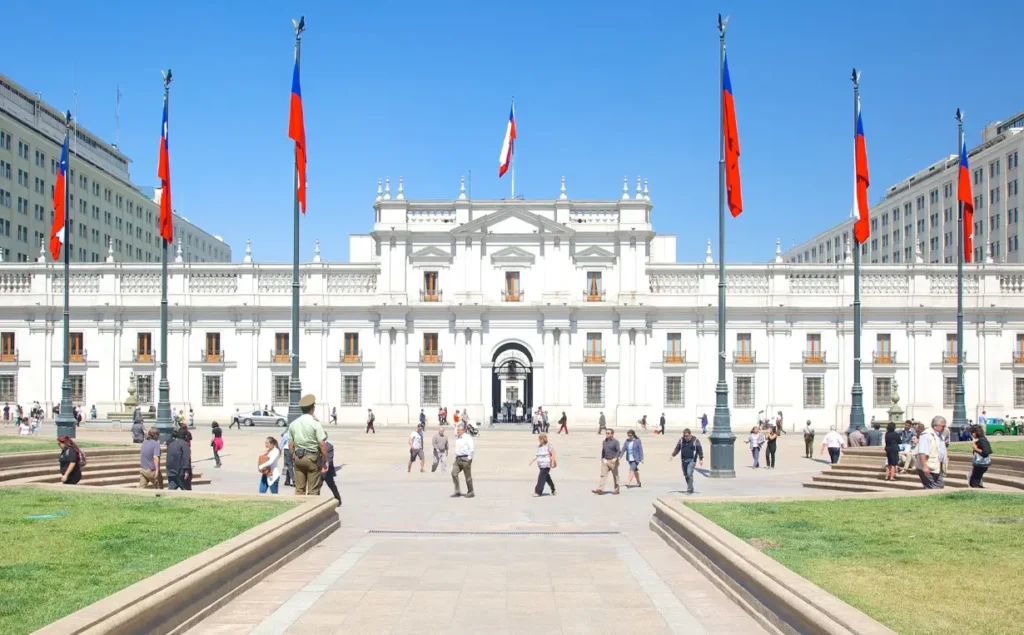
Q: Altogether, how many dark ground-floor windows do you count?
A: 14